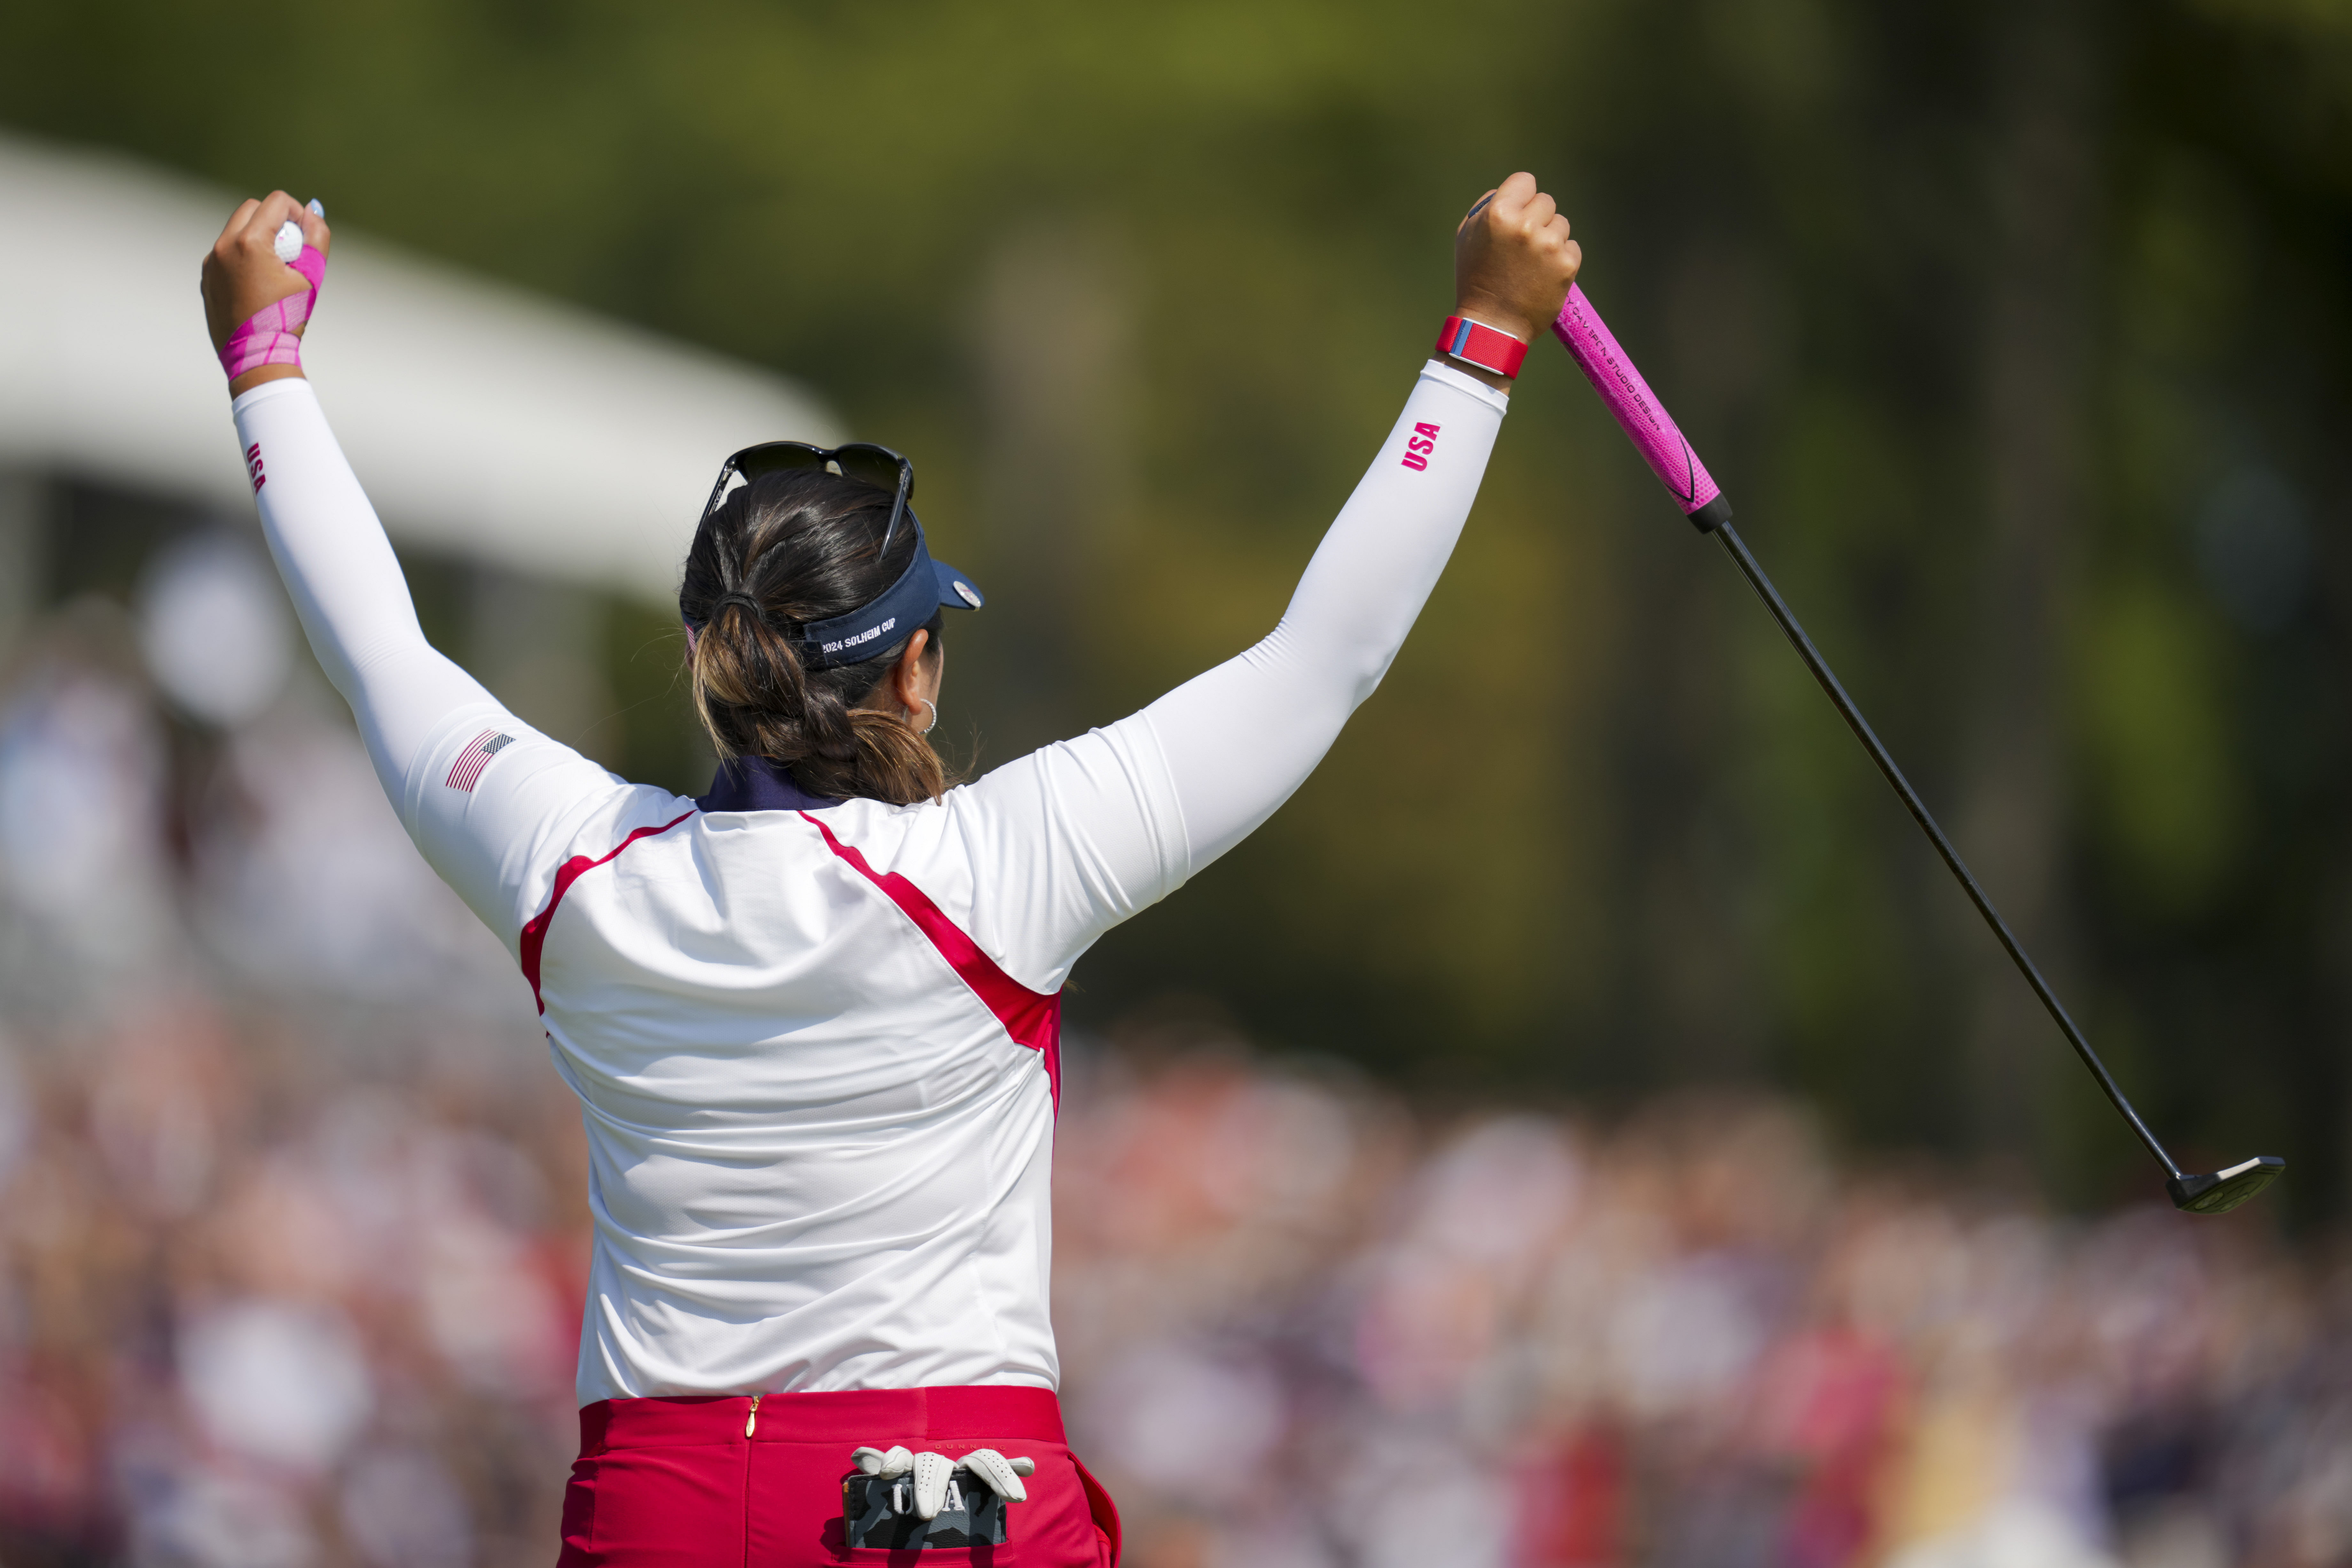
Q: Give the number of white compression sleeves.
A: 2